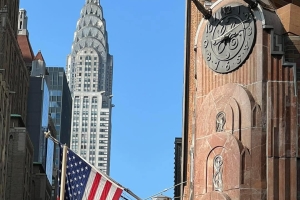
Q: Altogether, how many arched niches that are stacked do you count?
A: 2